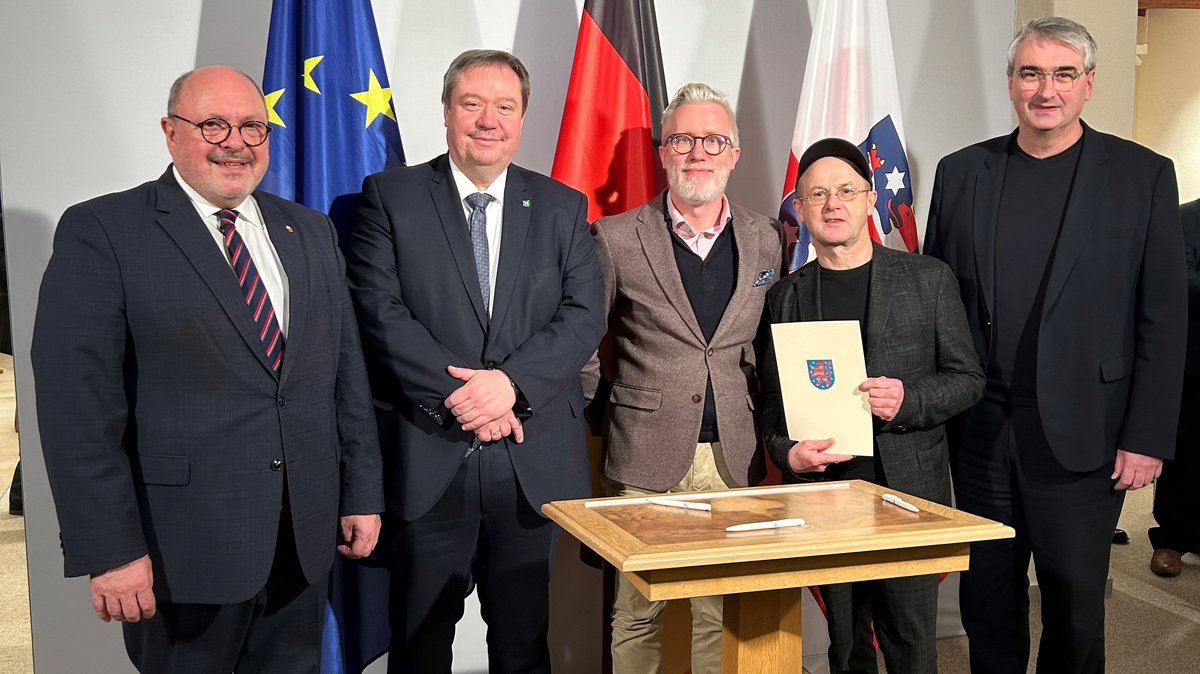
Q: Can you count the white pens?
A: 3